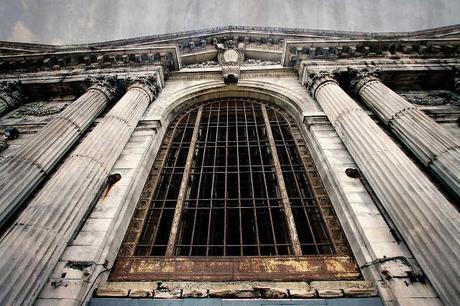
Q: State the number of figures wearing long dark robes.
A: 0